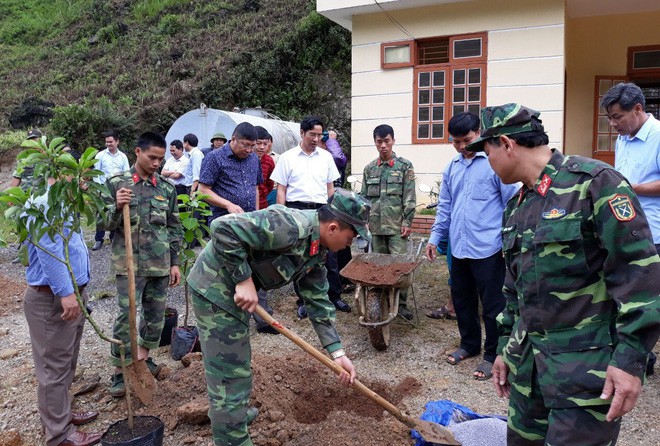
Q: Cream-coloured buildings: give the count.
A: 1